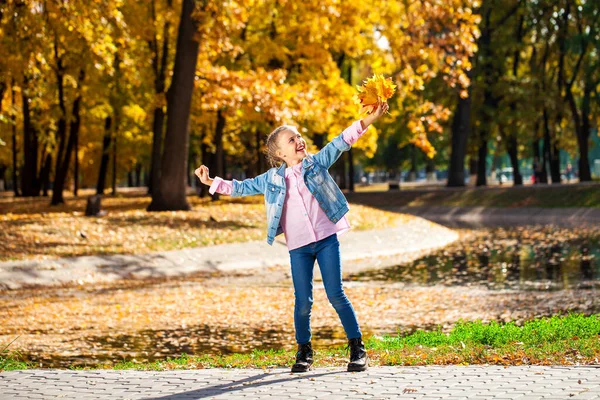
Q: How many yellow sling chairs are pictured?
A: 0